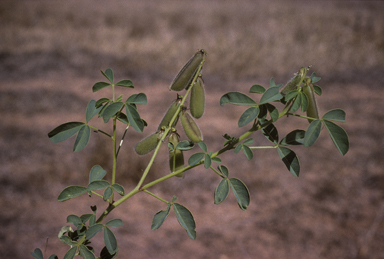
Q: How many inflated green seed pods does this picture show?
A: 8